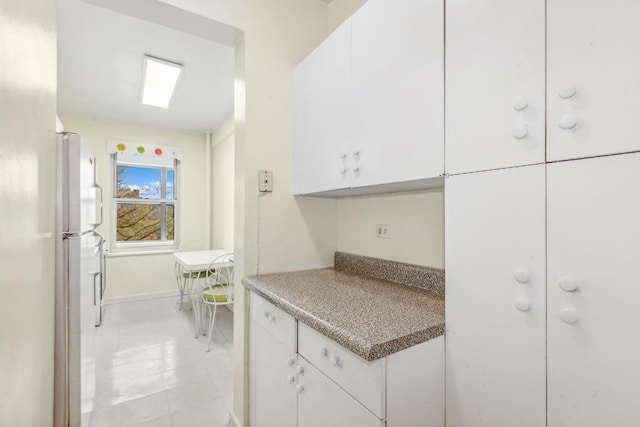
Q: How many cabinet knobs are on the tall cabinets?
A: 8